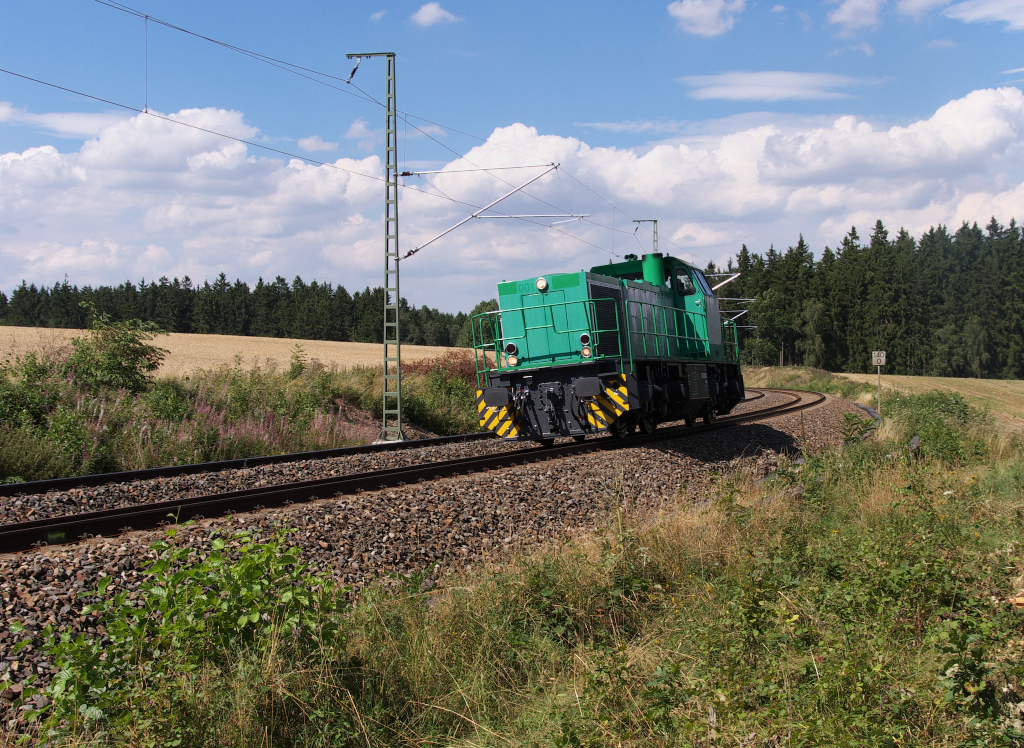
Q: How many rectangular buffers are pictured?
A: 2